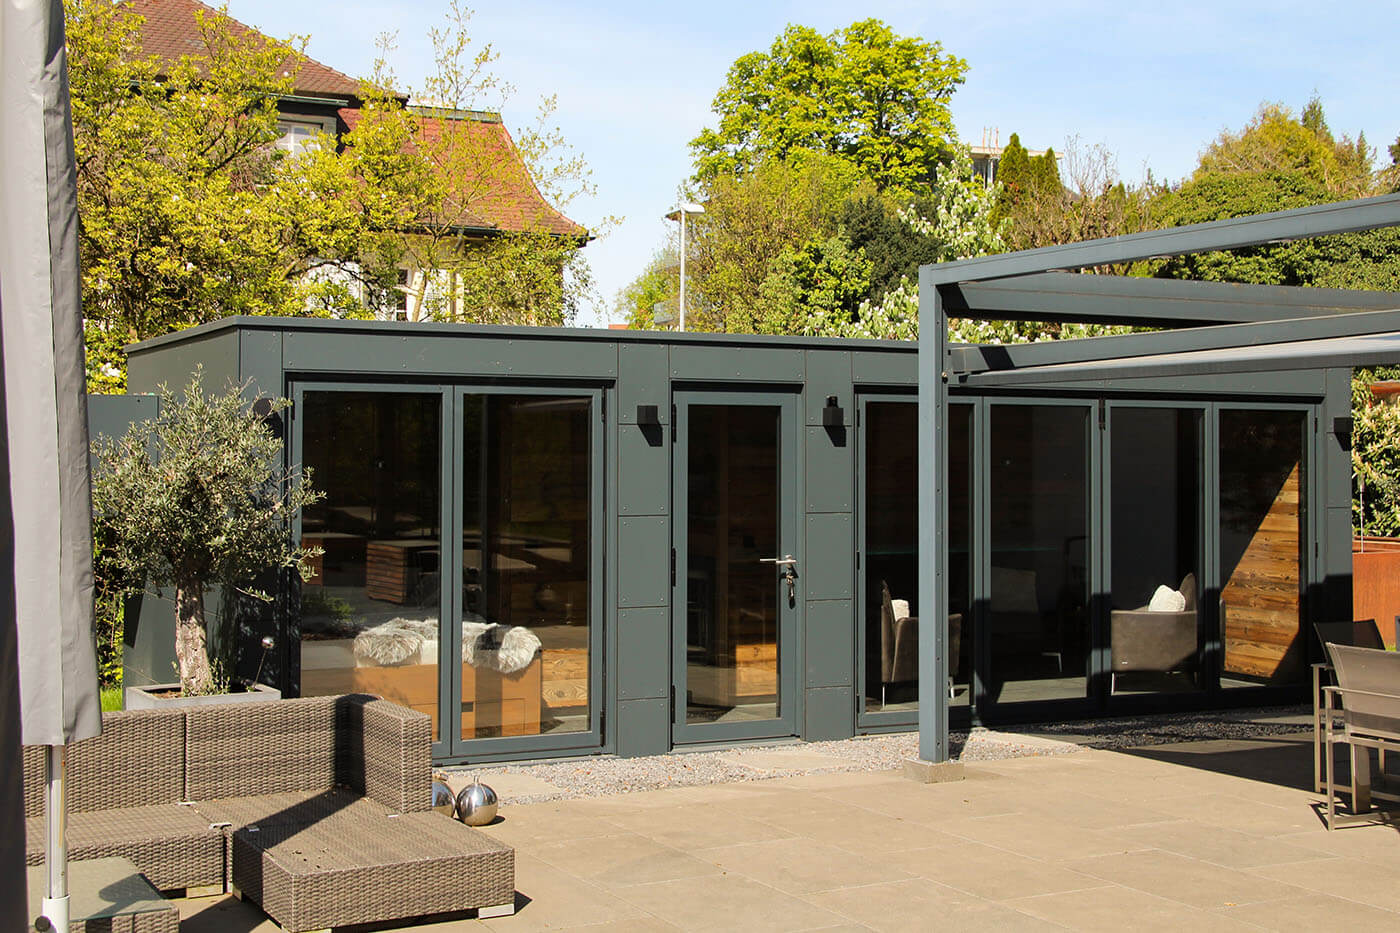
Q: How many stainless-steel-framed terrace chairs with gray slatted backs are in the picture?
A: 2